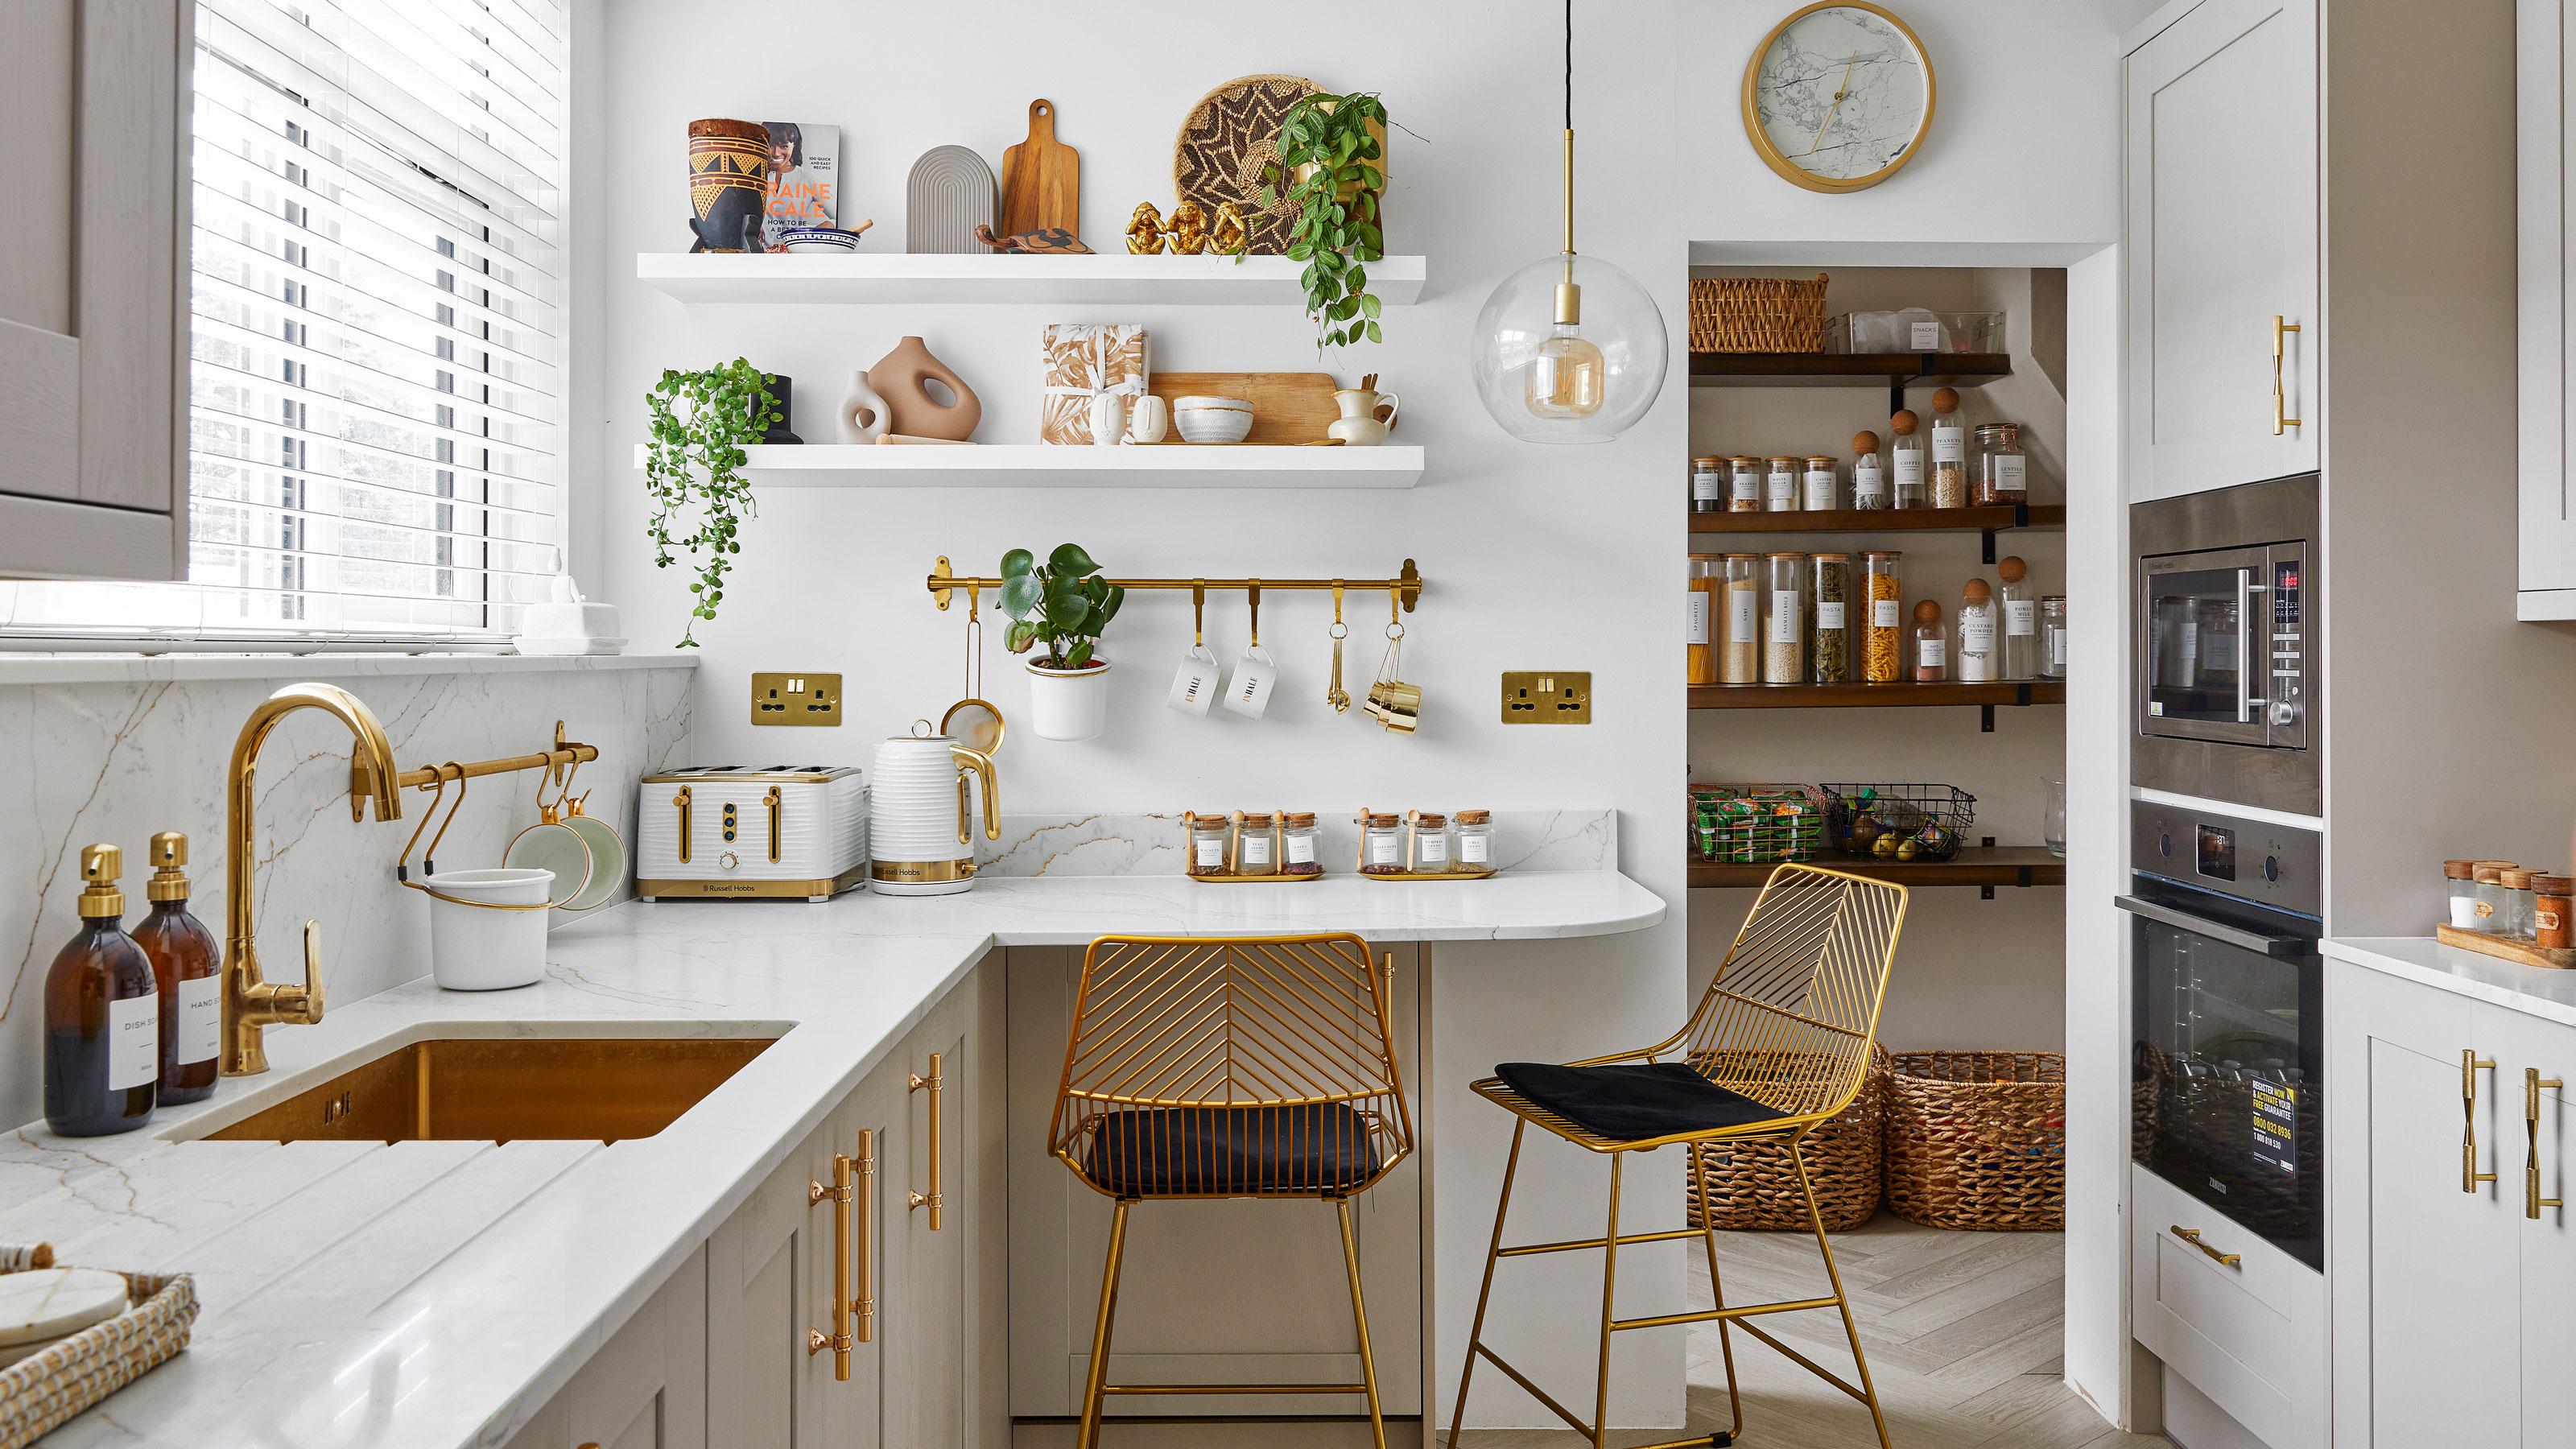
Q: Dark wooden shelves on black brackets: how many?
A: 4